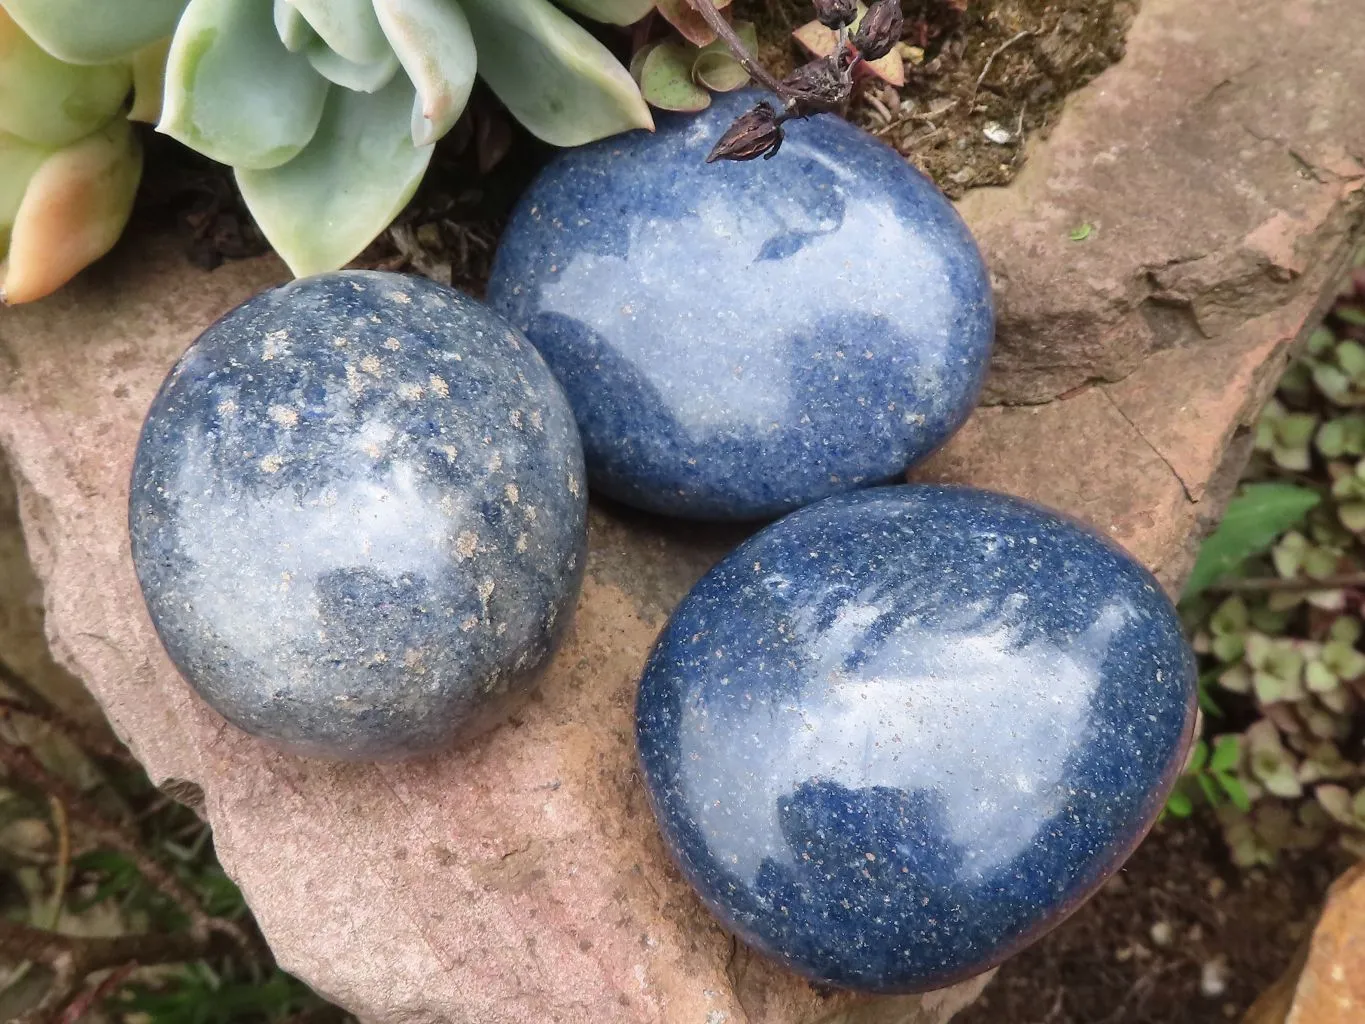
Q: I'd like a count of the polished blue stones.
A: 3